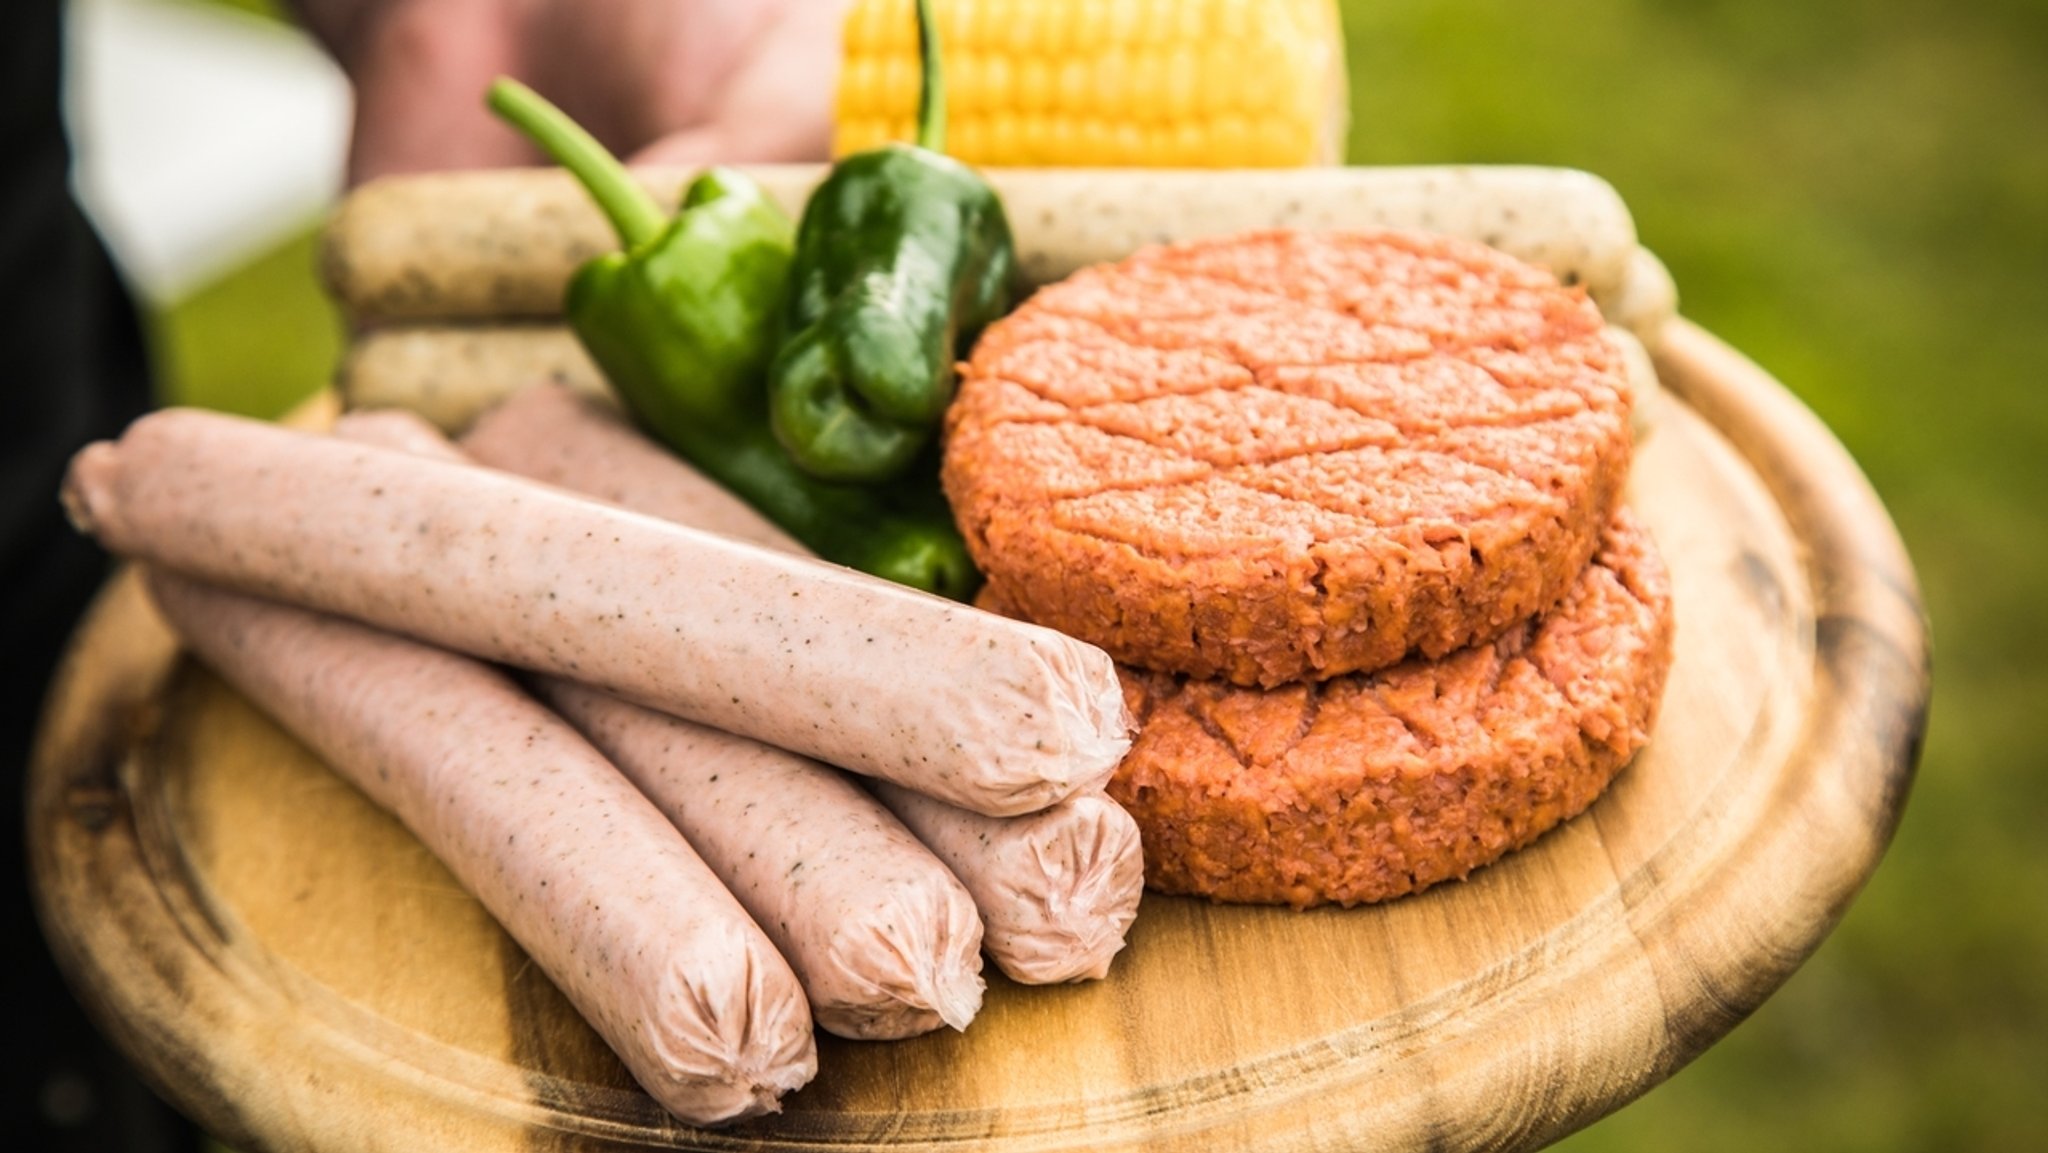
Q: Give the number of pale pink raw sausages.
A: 4